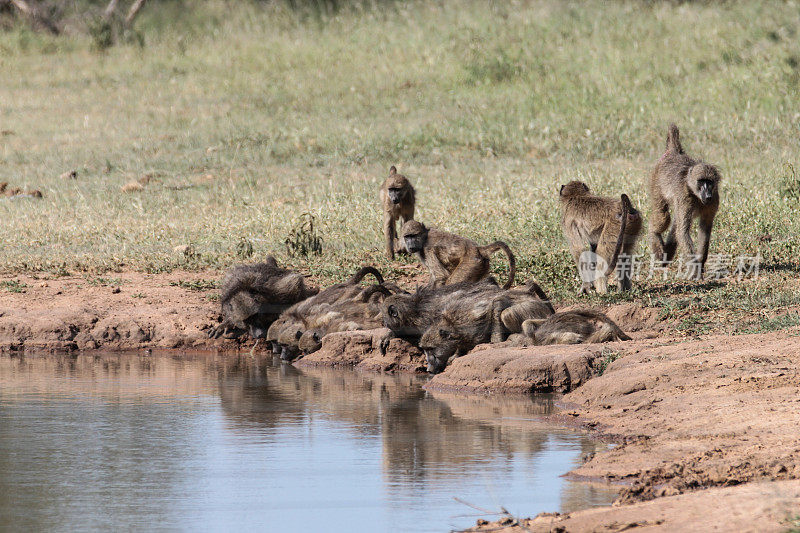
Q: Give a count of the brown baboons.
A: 11